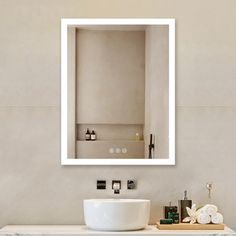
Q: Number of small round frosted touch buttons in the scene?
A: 3